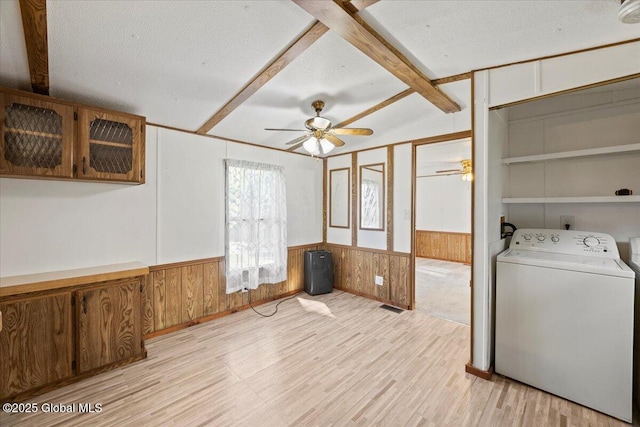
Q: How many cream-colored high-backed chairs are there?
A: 0